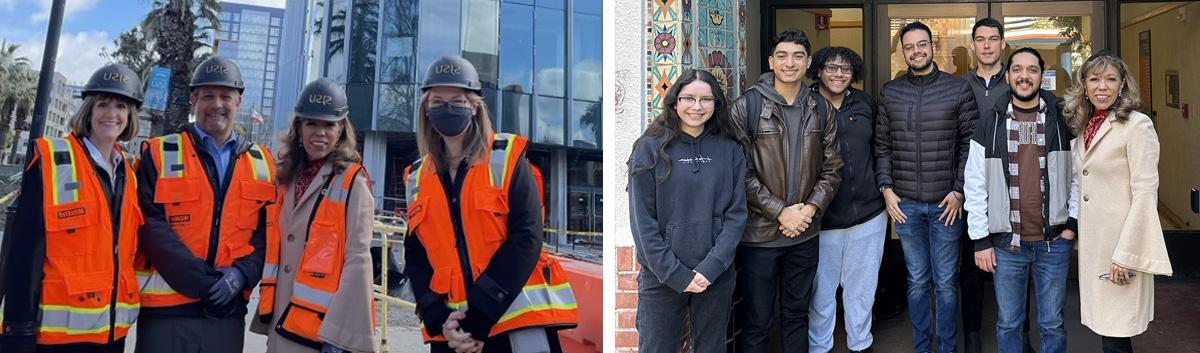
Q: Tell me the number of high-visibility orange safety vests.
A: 4